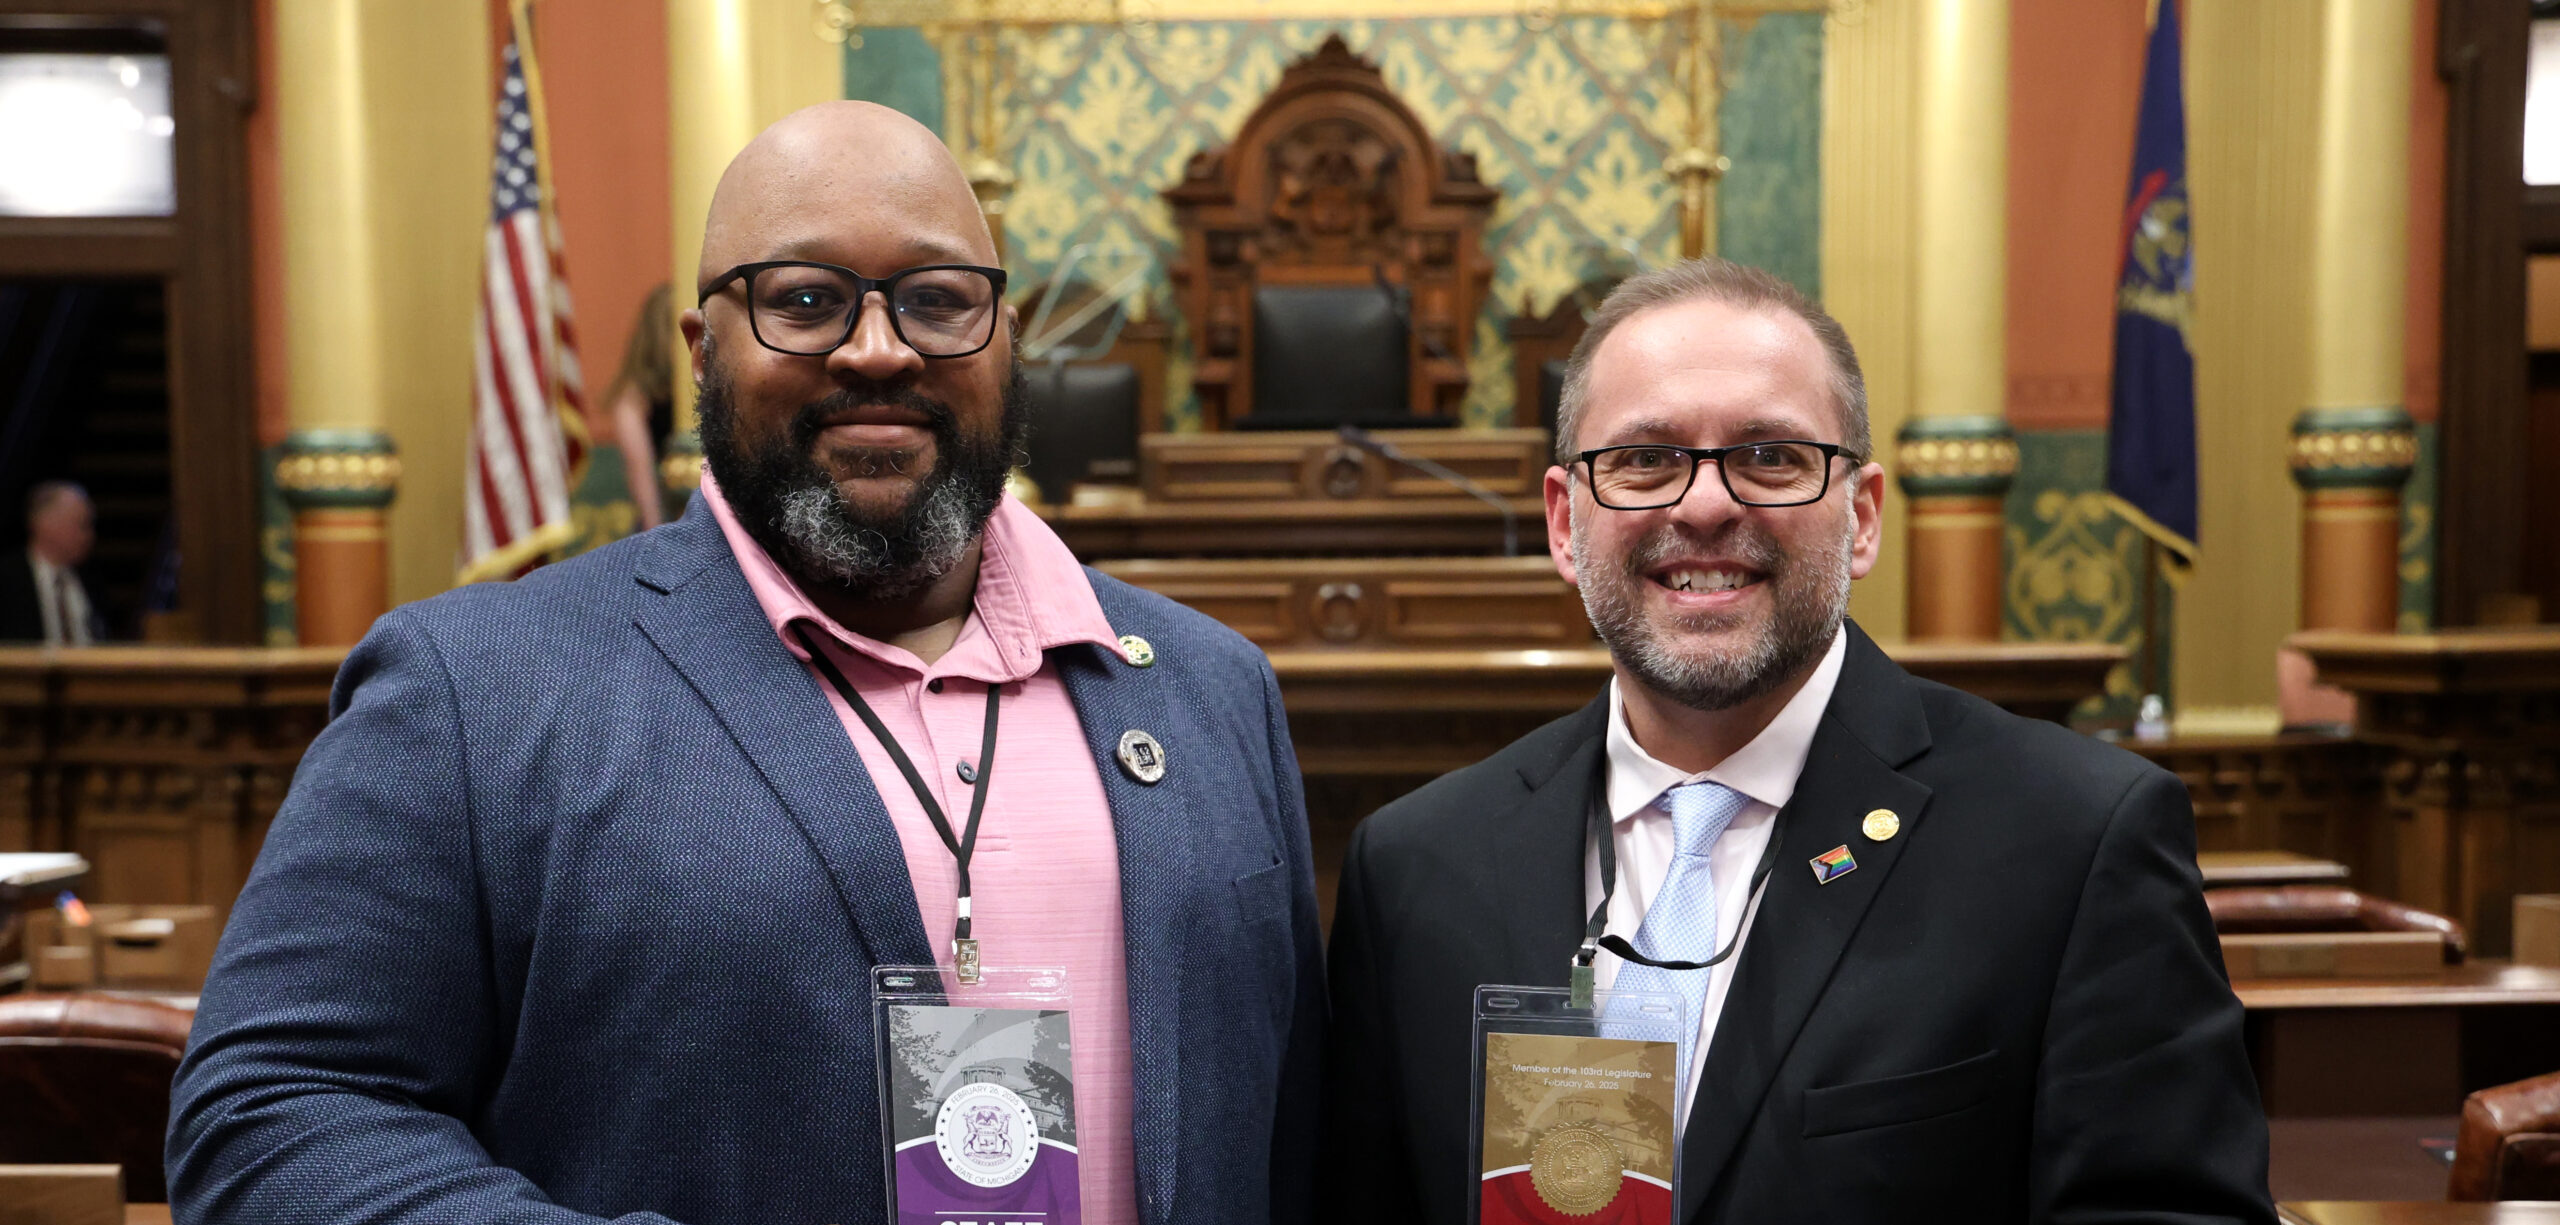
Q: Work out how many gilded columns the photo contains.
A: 4